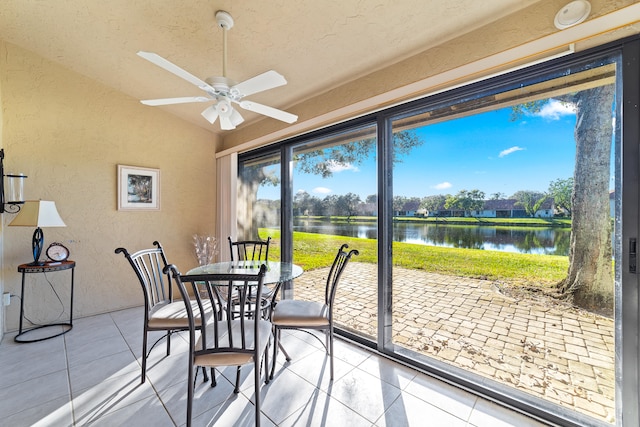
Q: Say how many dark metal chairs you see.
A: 4